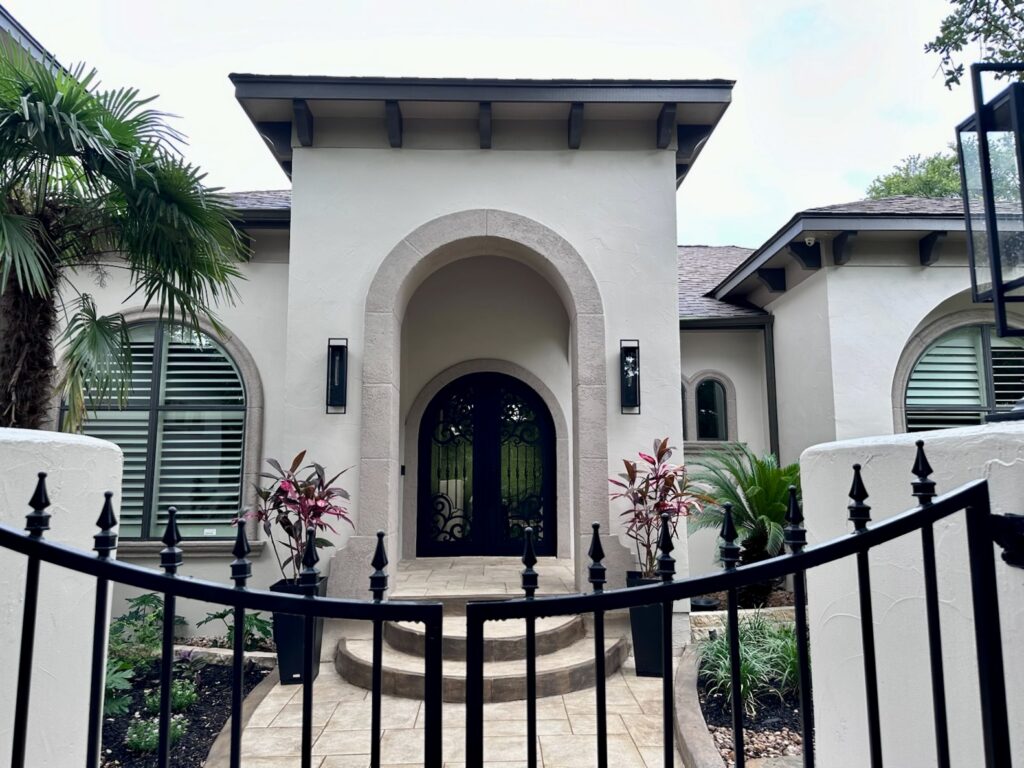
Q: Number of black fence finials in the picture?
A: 13